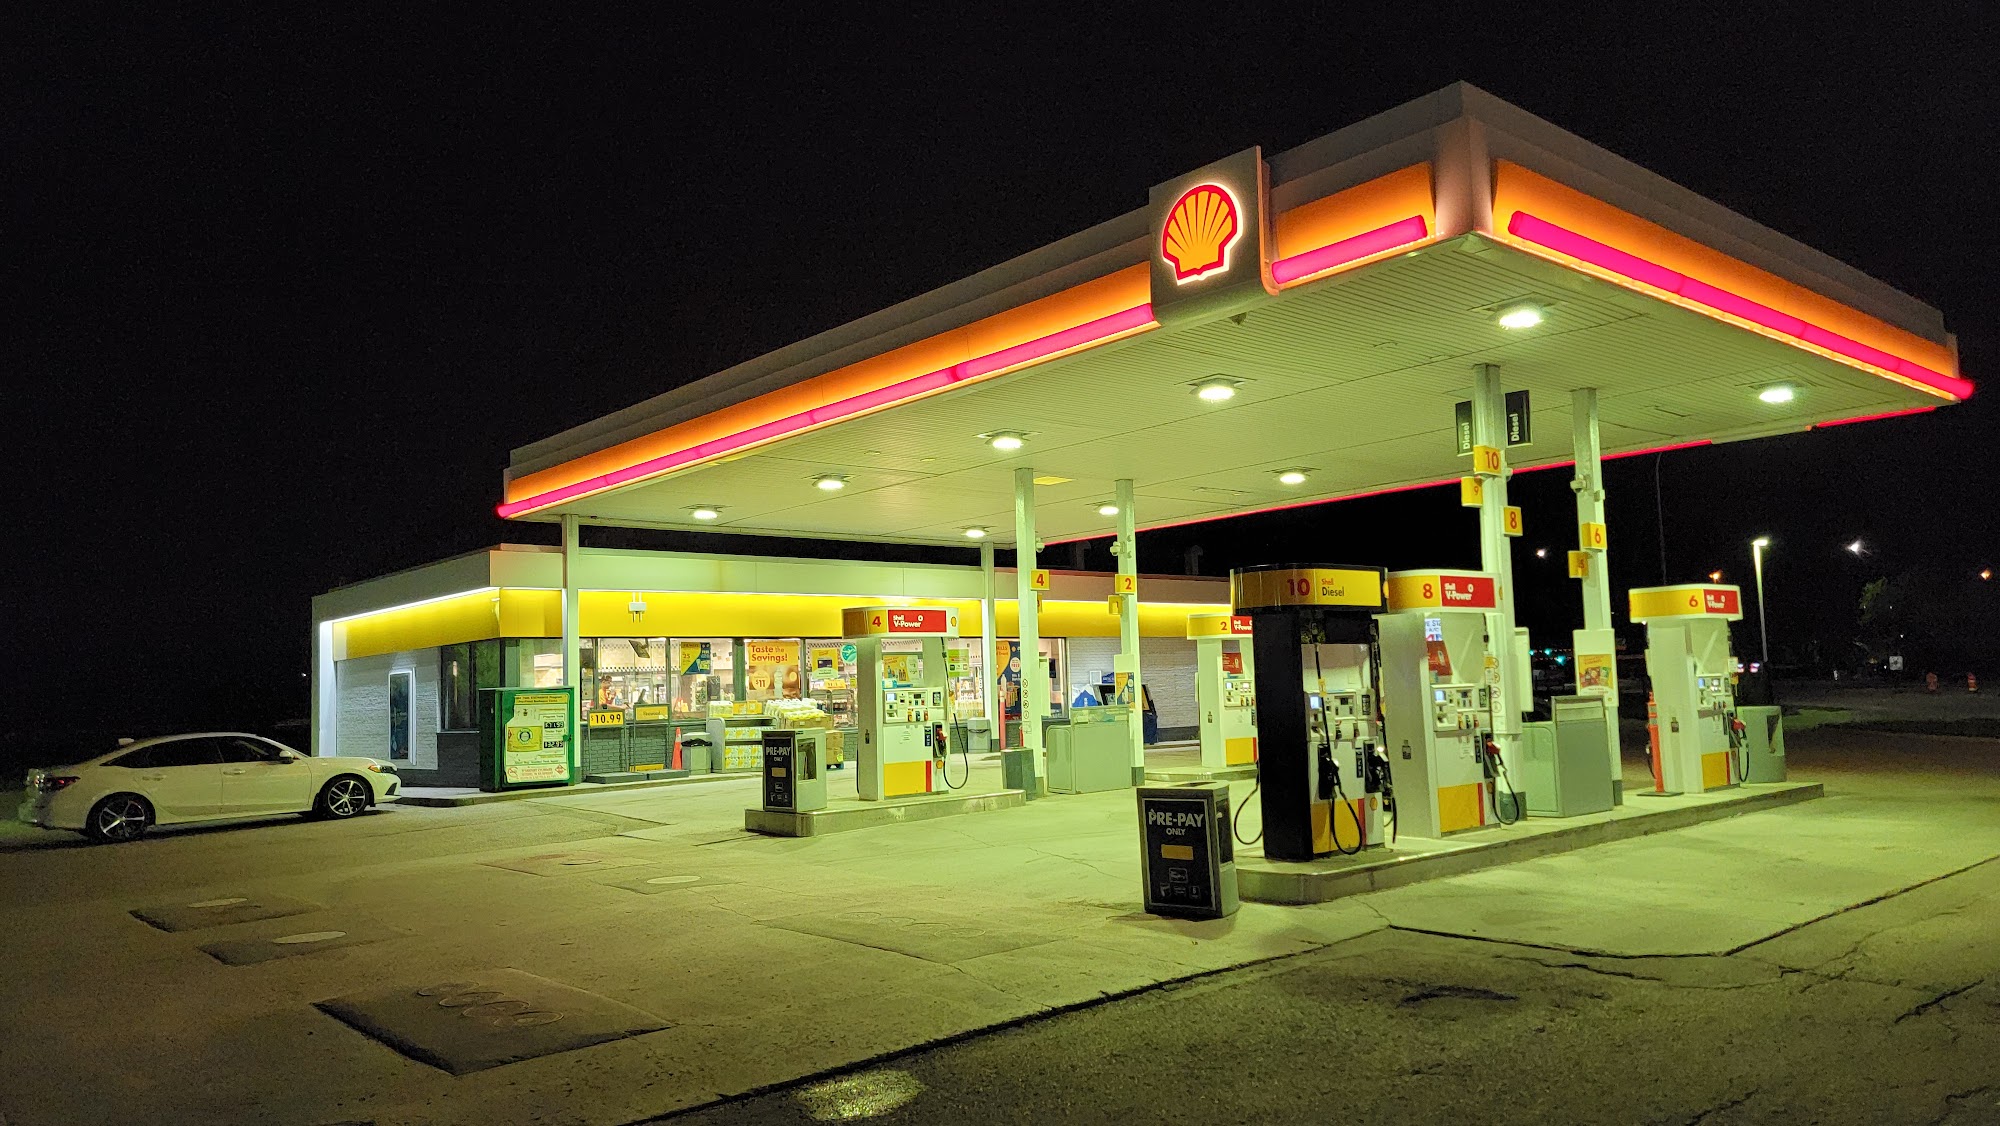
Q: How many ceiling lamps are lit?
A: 9